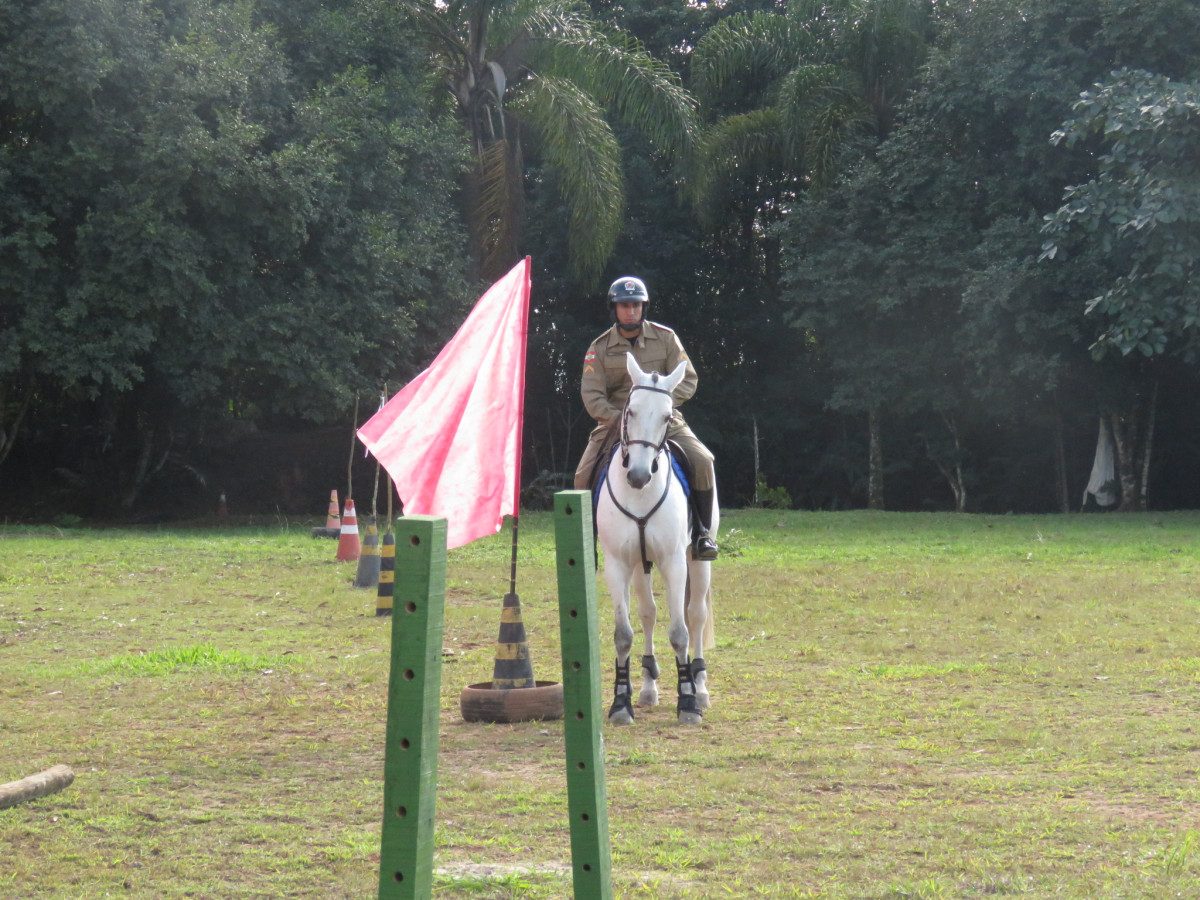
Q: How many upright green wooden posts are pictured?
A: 2